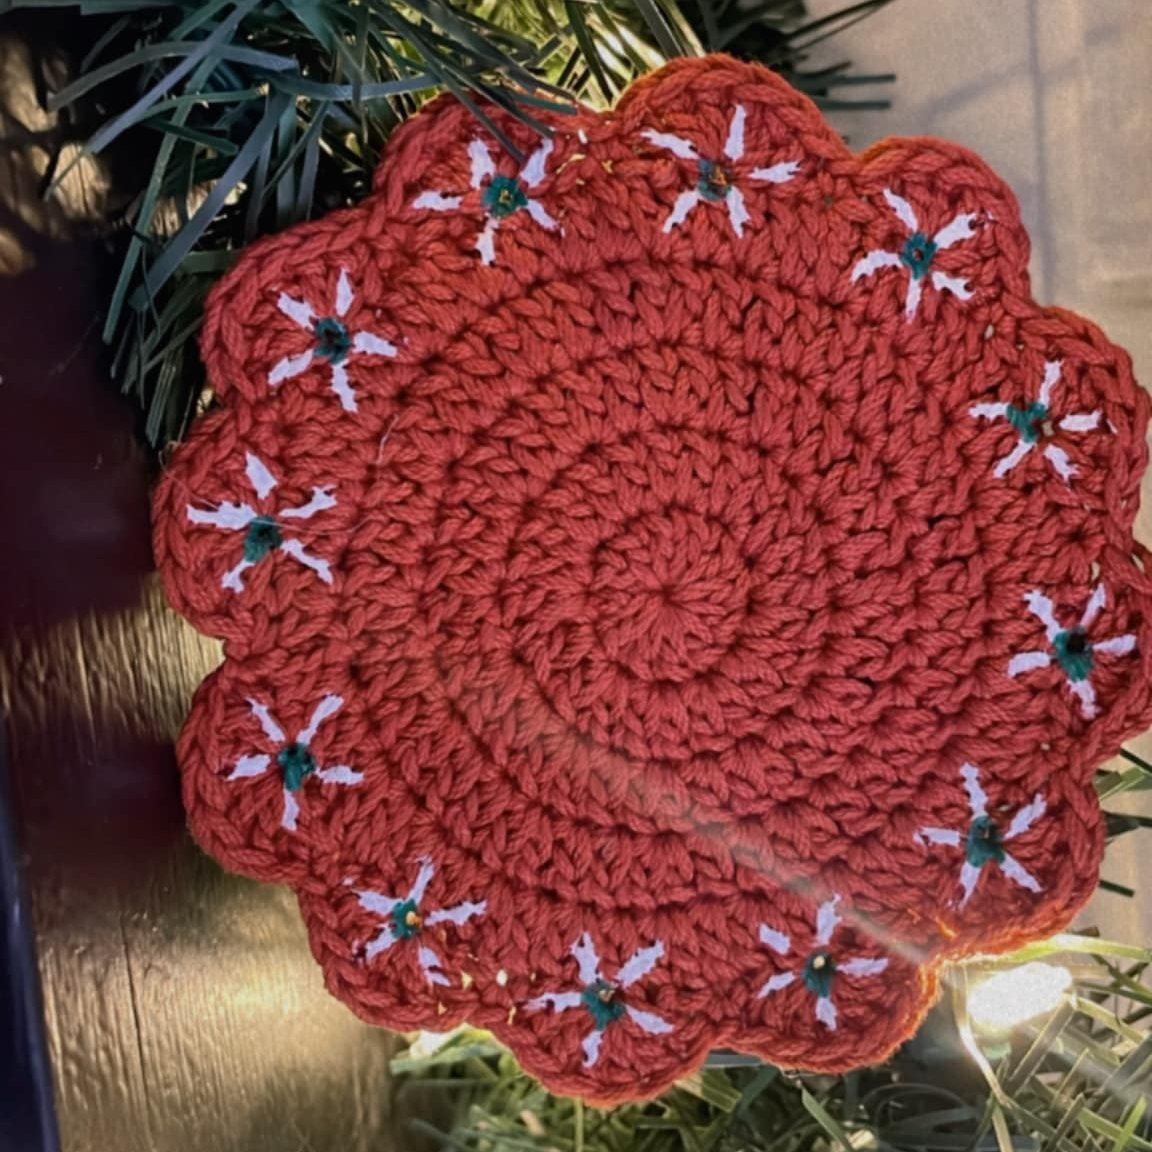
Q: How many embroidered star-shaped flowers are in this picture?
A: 12